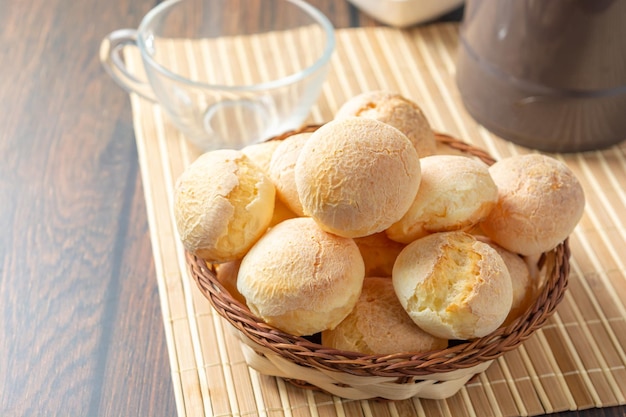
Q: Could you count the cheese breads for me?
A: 13